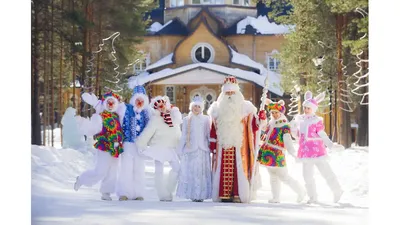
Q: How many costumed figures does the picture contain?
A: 7